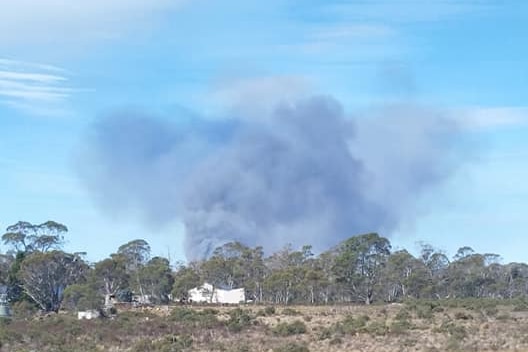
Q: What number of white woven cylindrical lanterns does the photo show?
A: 0